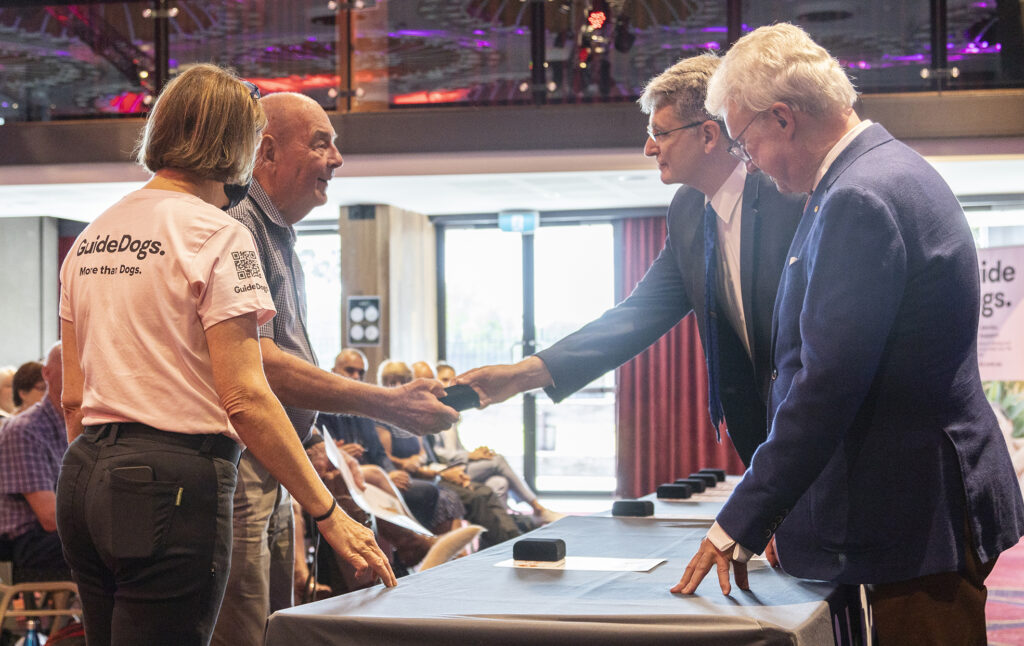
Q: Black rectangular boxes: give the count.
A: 7